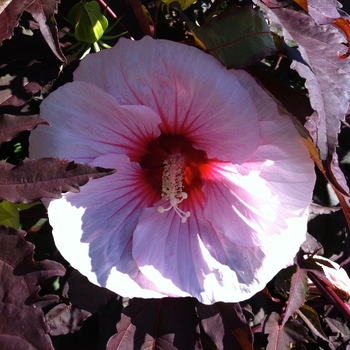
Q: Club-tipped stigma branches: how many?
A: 5